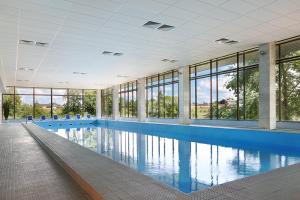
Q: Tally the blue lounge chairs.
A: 6